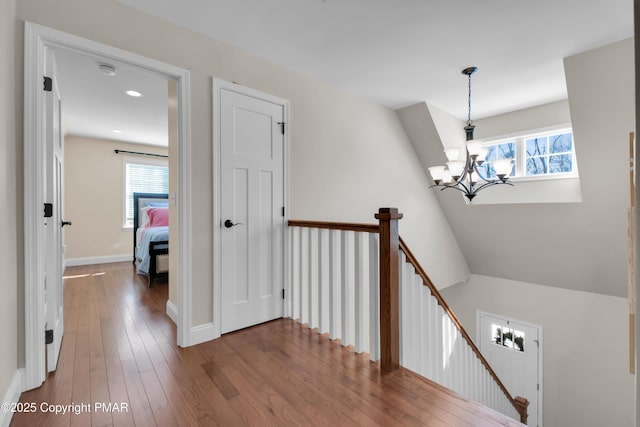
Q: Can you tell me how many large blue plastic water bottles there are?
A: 0